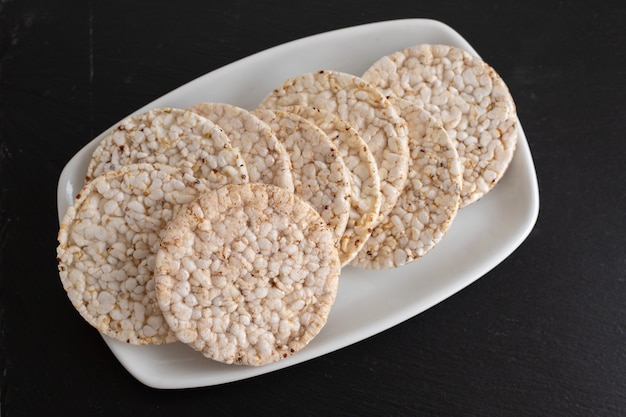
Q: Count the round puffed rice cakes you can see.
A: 9